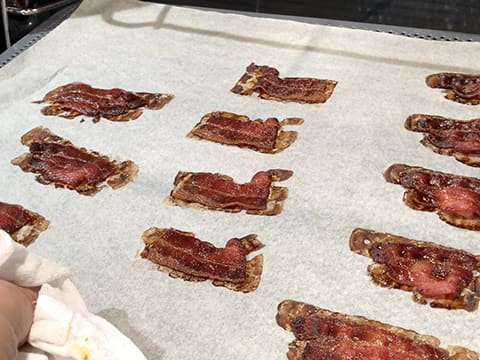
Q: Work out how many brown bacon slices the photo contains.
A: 12